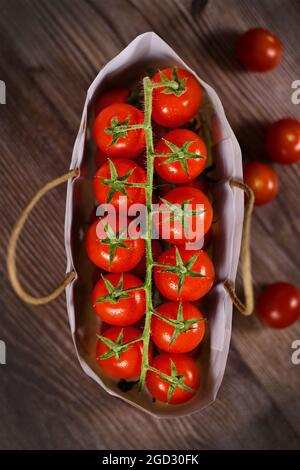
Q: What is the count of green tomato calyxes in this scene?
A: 11